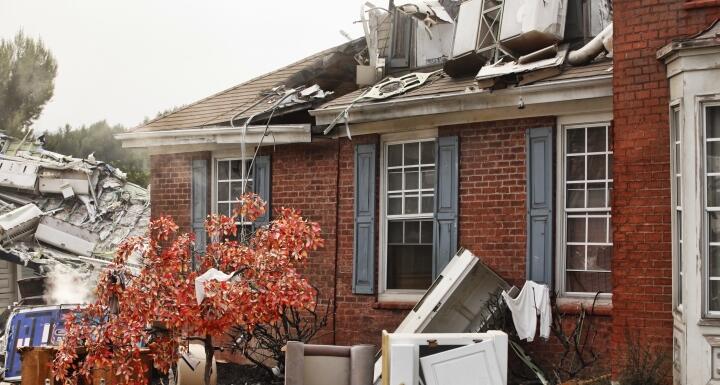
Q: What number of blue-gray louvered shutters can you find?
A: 5